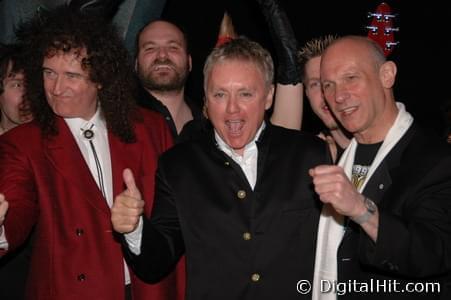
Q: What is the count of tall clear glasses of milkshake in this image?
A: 0